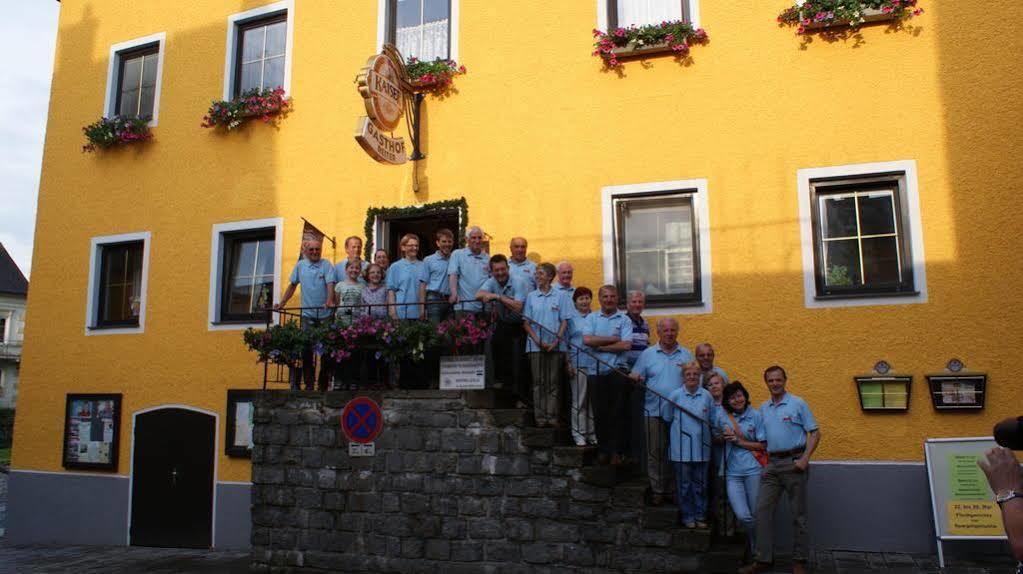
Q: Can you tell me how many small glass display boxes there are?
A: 2